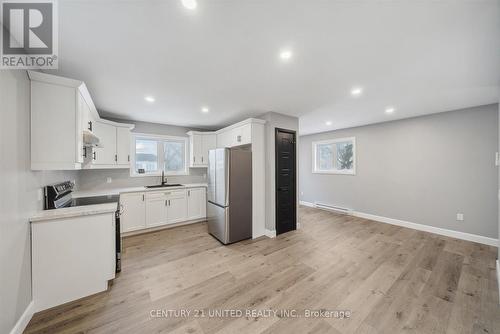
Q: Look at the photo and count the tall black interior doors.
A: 1